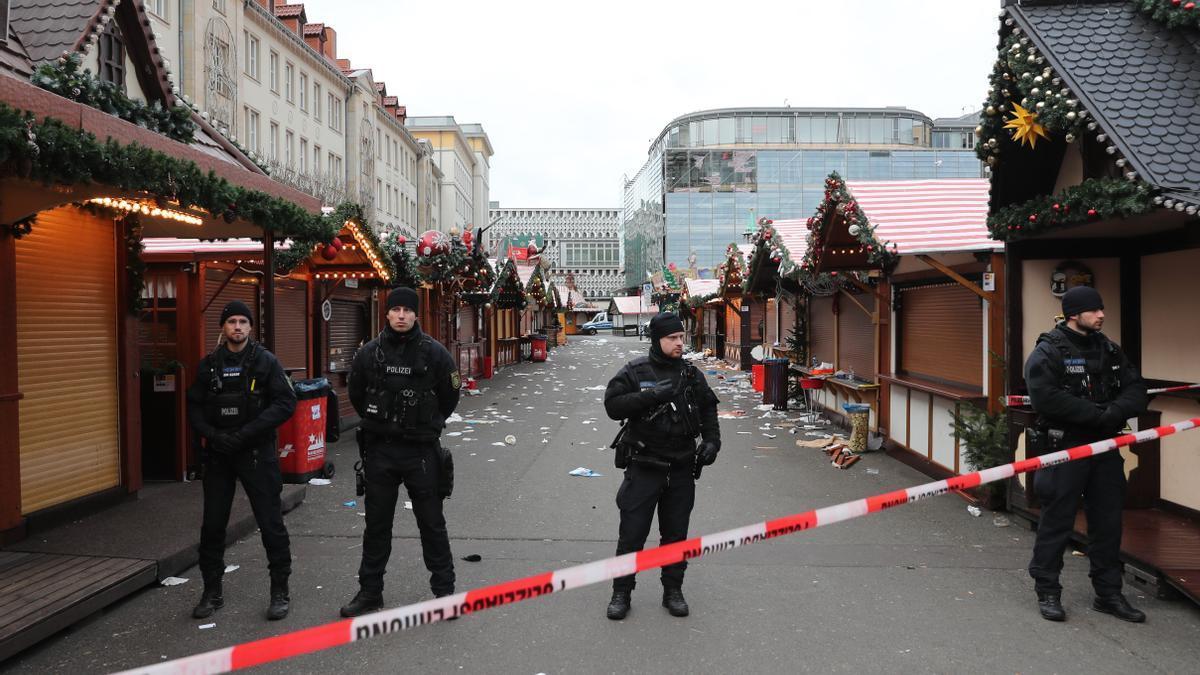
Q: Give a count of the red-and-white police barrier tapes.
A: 2